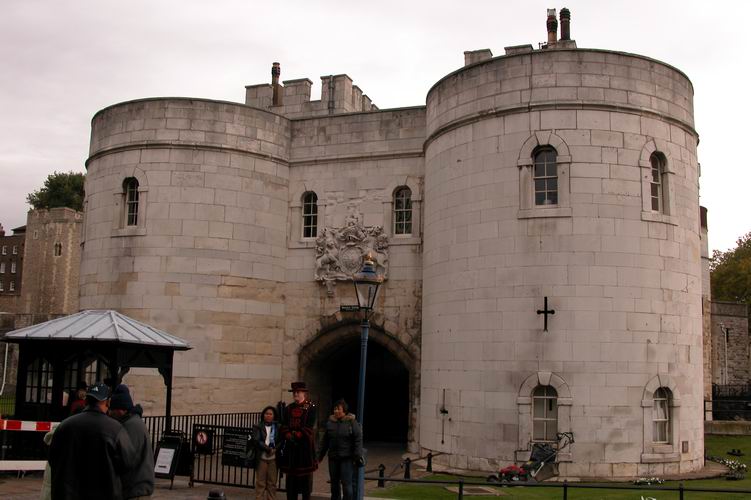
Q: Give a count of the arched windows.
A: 7